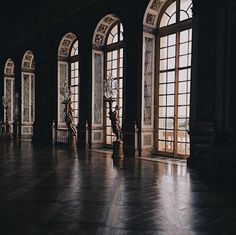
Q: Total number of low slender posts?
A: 3